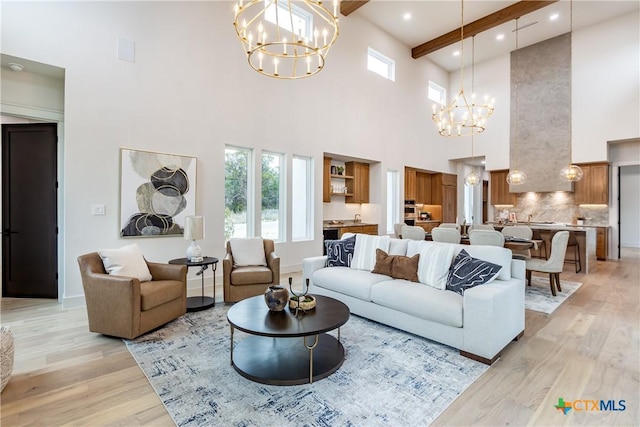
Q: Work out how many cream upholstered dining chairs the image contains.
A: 8